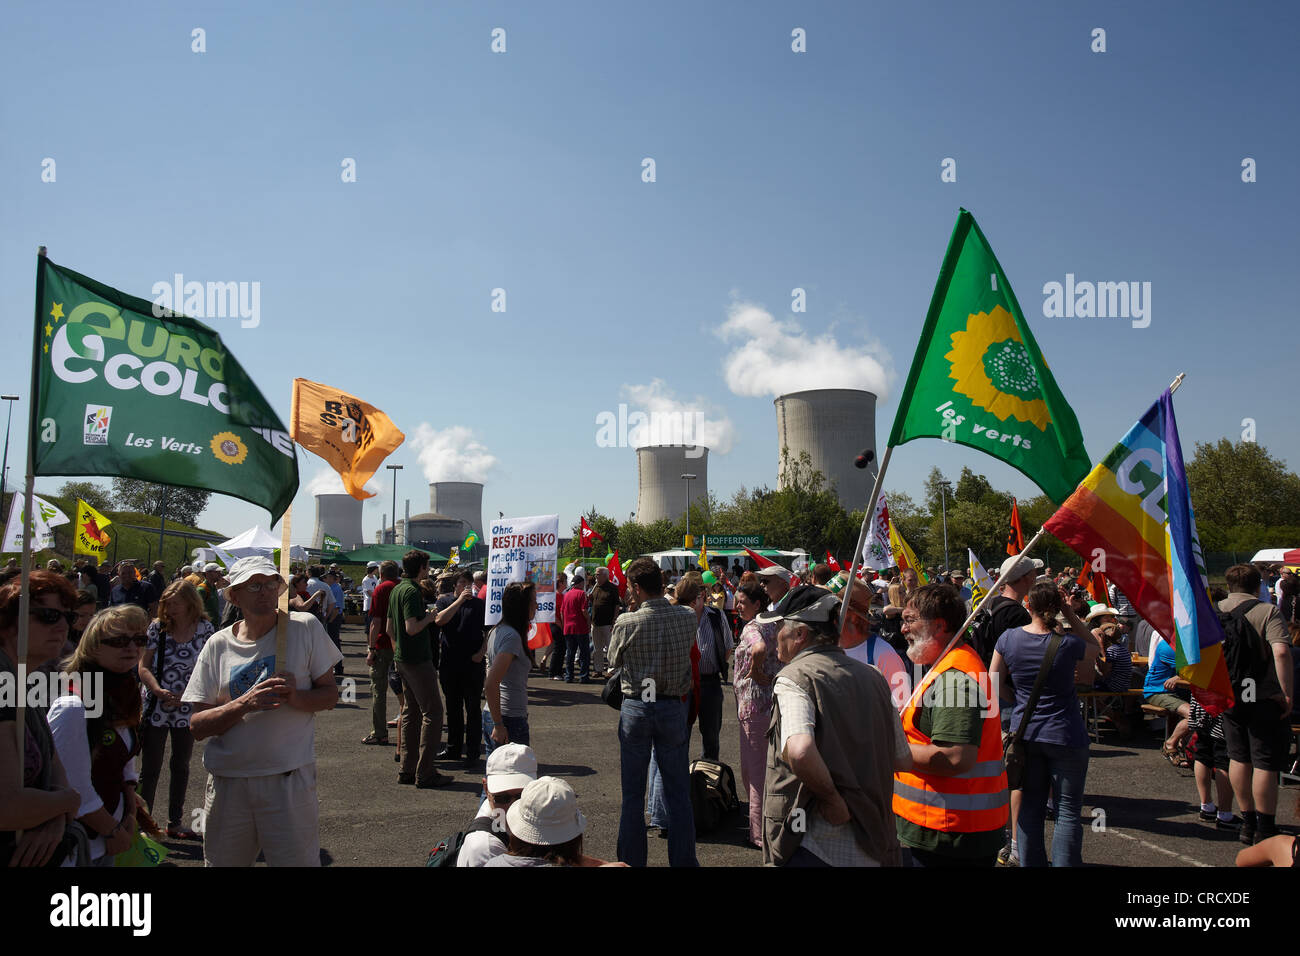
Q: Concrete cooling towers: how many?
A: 4